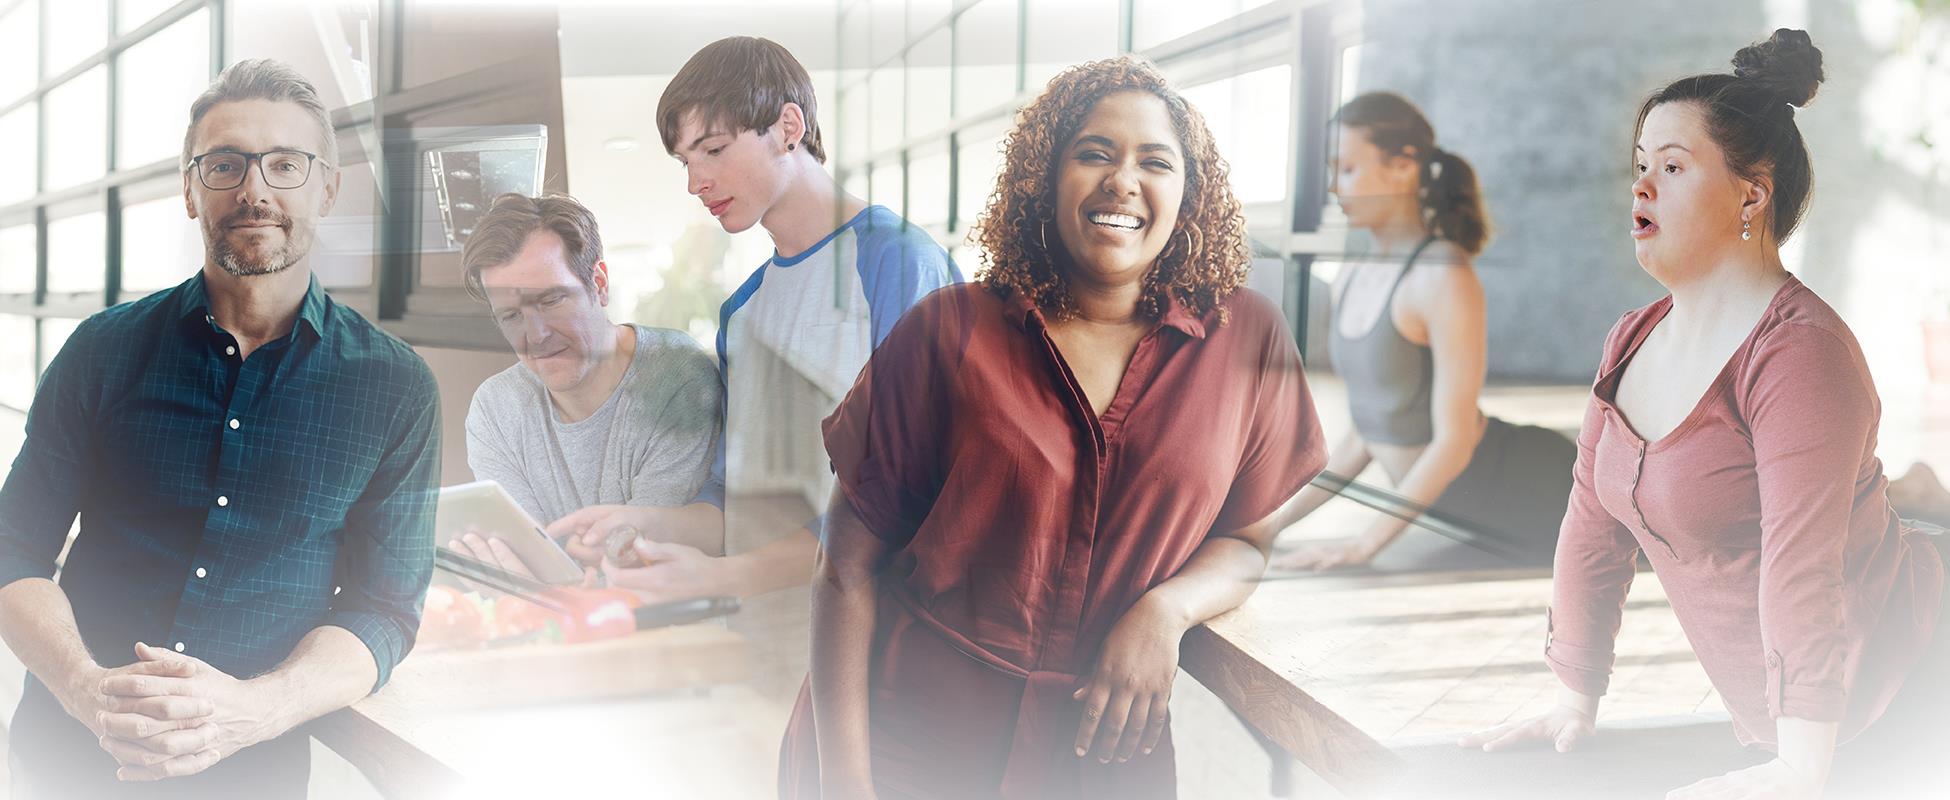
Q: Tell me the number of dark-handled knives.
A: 1